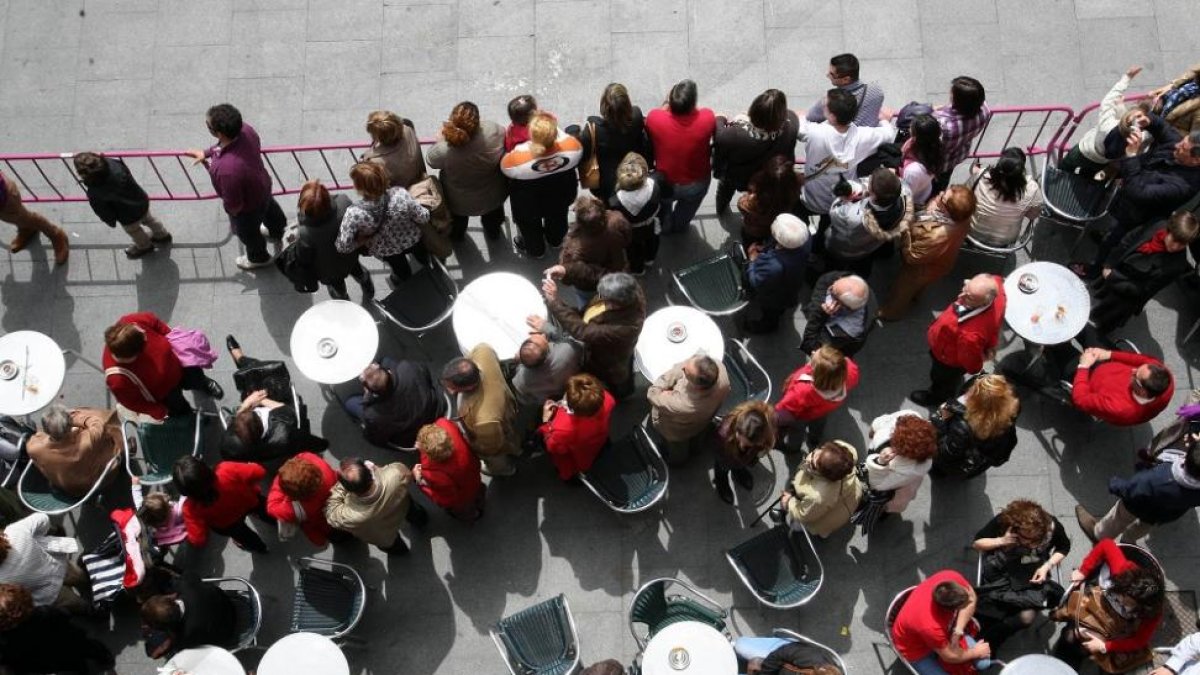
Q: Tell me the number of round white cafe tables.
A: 9